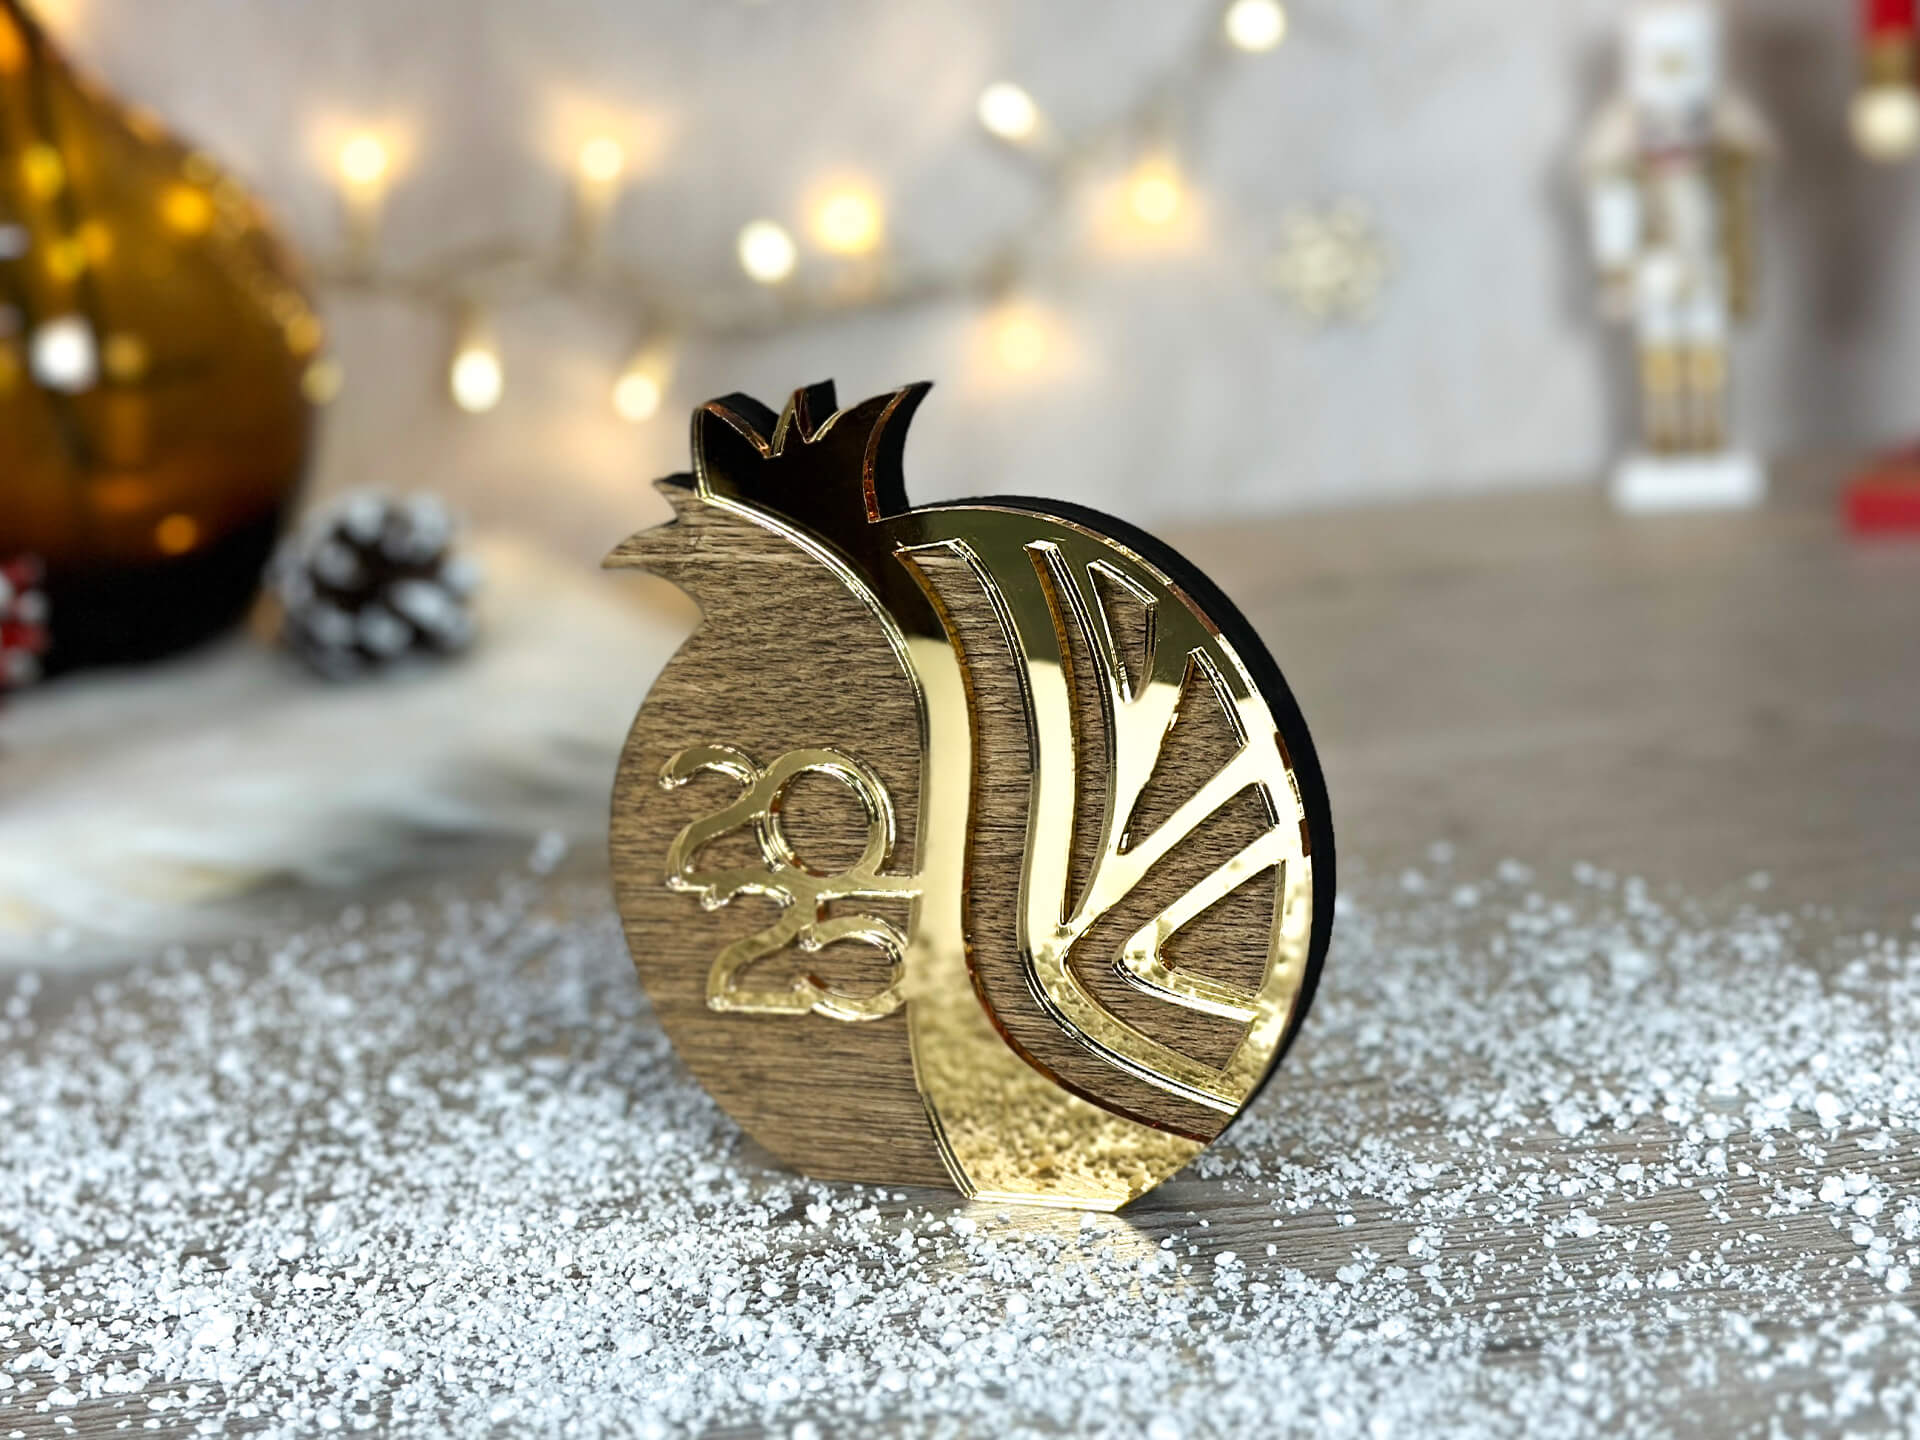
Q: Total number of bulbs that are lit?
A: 10